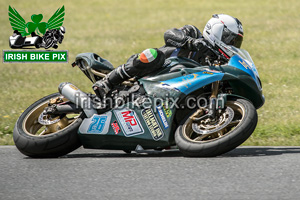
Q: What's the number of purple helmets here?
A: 0